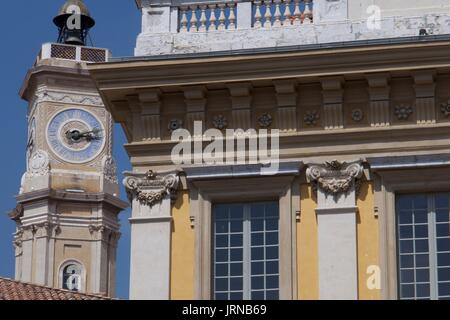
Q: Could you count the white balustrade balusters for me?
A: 12